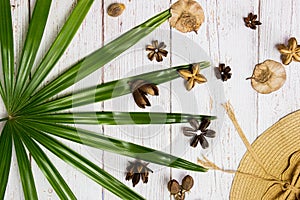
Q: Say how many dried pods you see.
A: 12